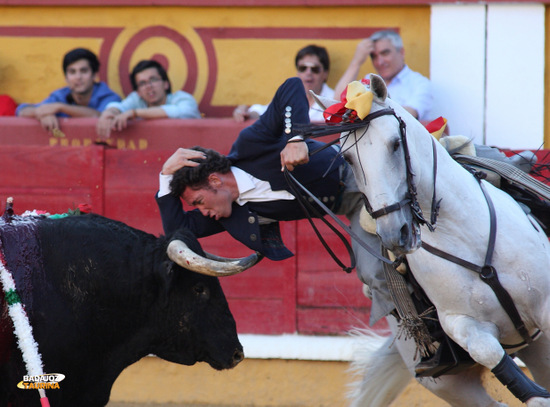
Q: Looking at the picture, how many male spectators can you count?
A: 4